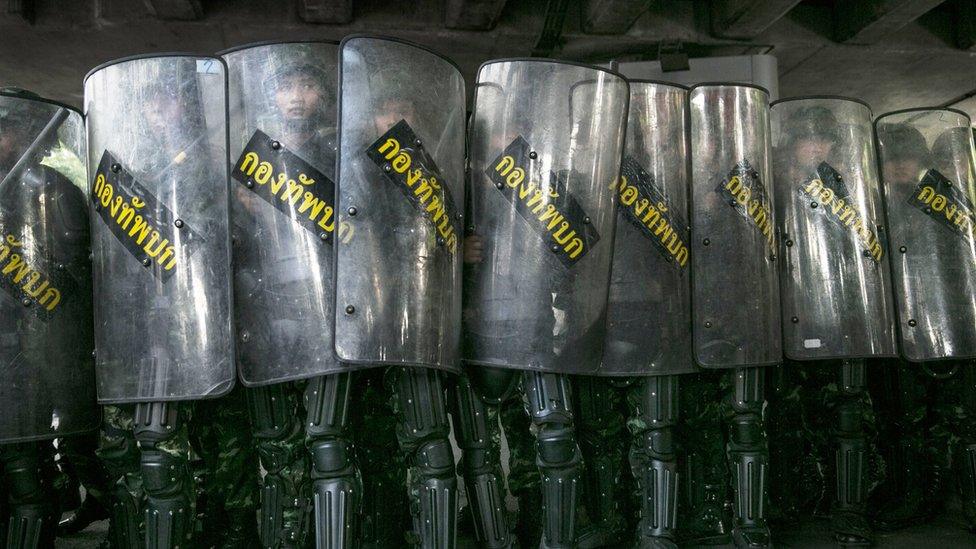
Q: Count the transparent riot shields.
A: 9